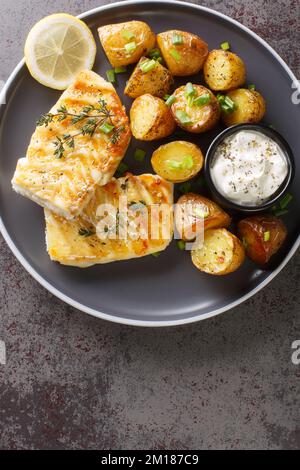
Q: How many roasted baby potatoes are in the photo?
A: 11